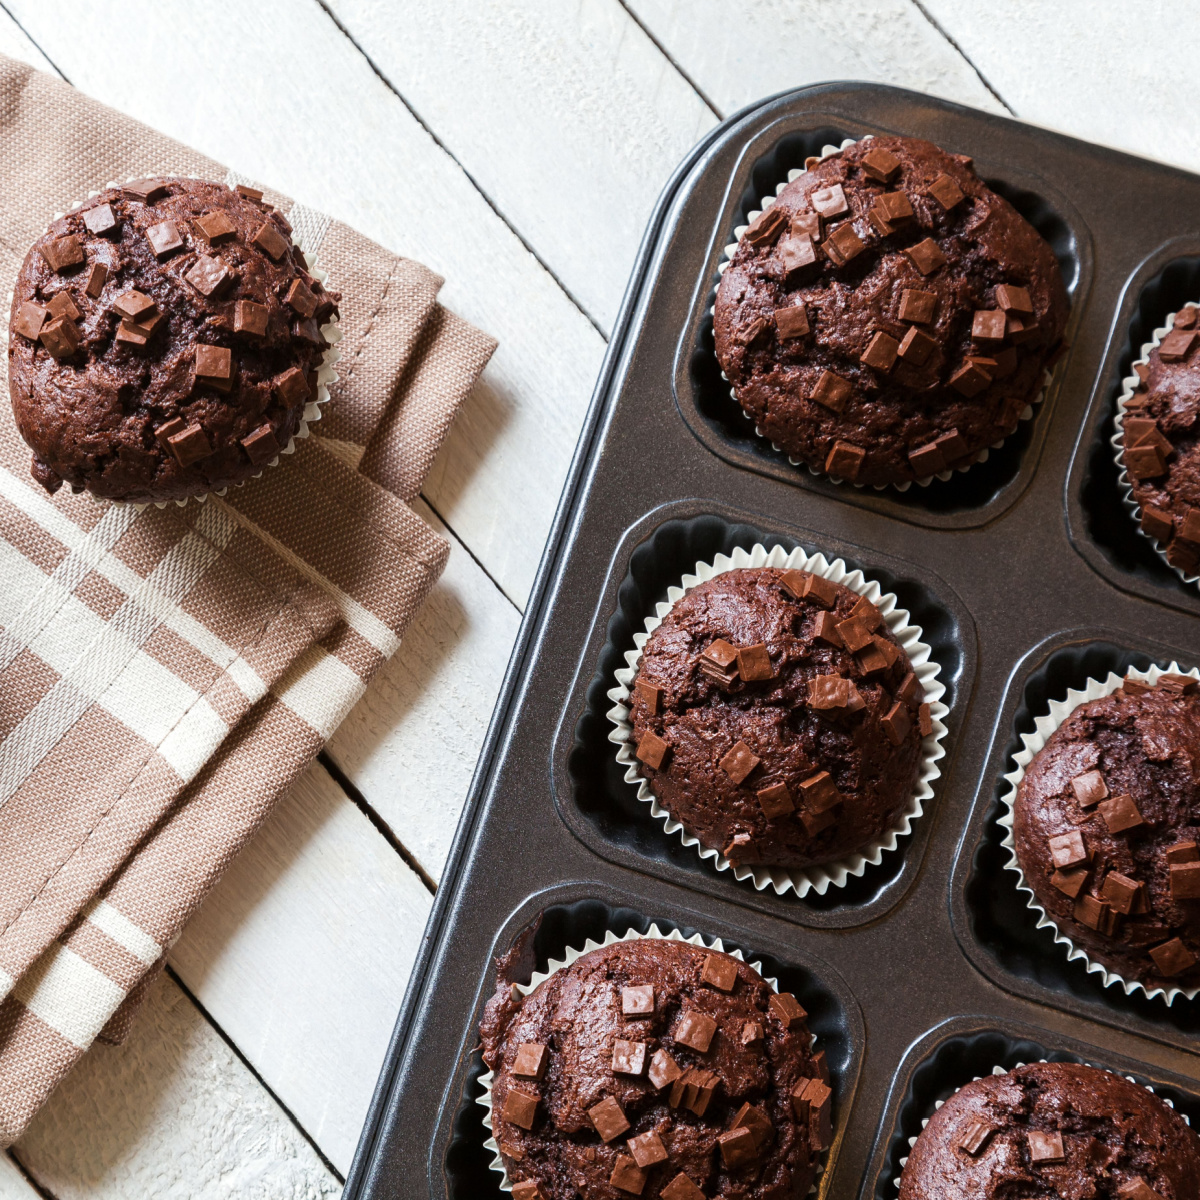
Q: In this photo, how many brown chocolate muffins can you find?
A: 7